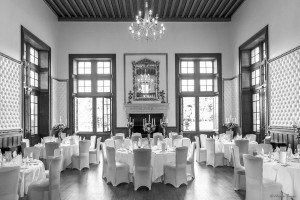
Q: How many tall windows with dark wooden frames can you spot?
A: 4